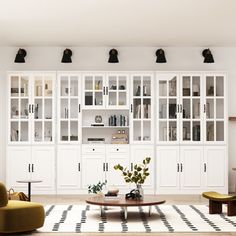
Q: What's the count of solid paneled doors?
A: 9